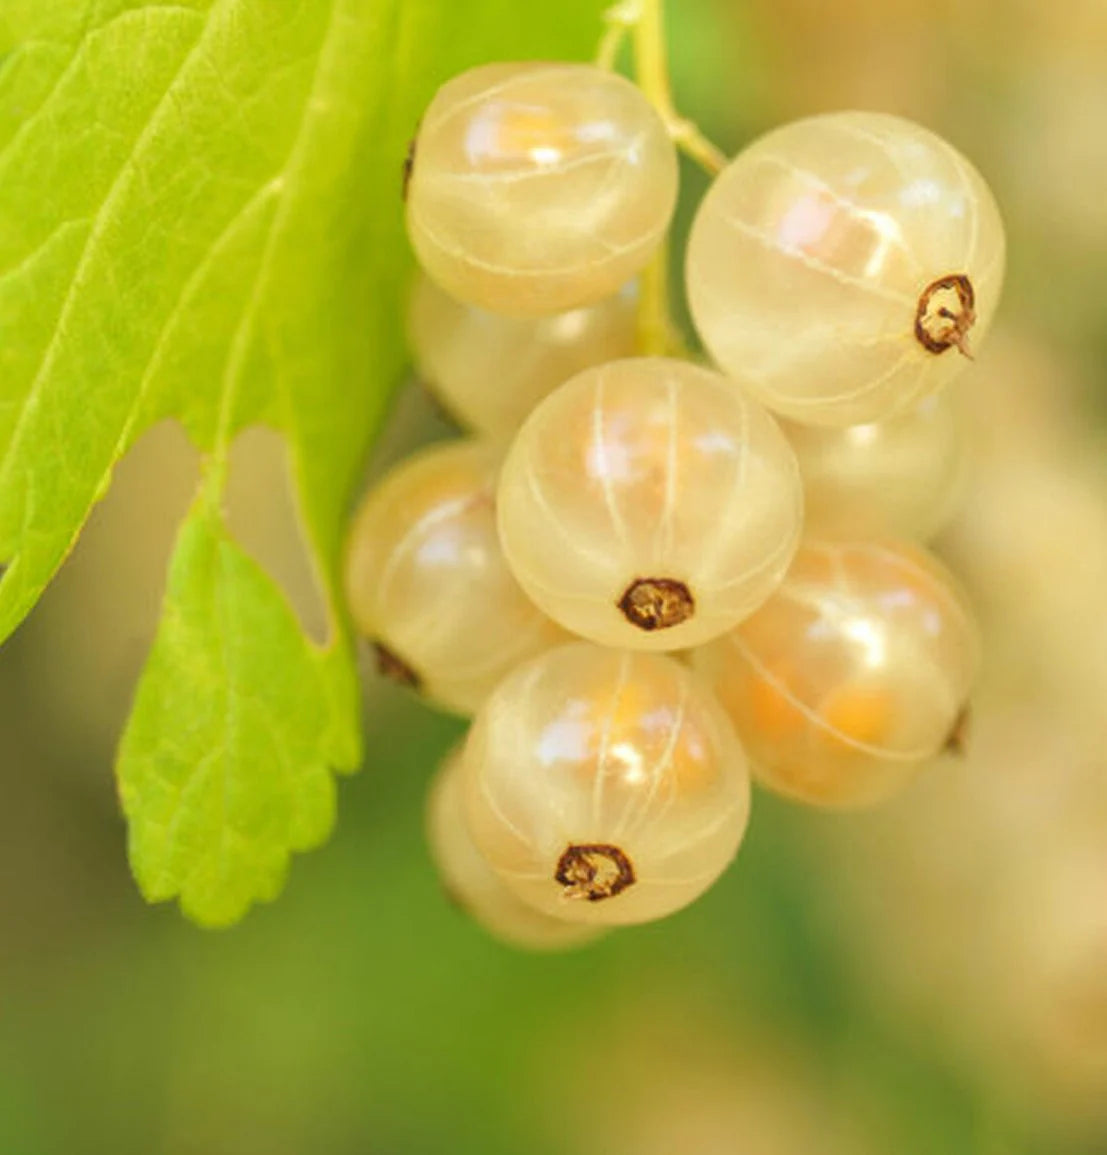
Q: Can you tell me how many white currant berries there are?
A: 9